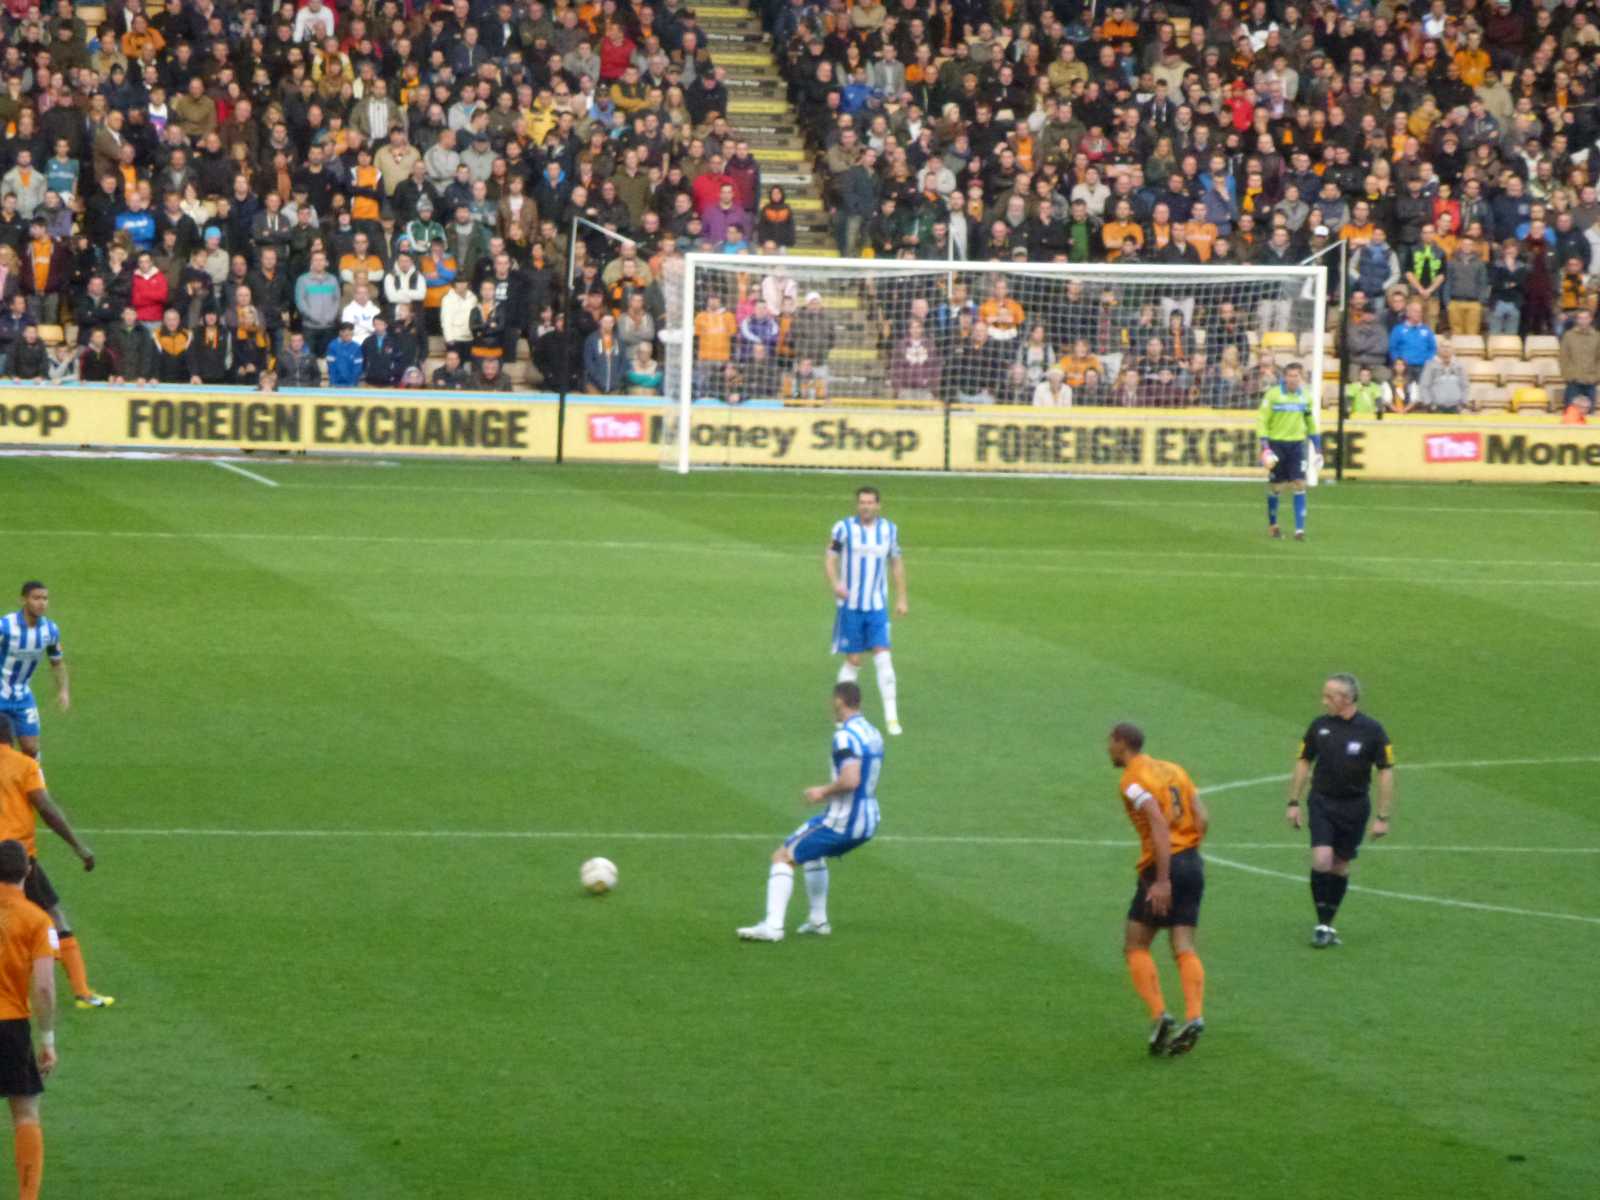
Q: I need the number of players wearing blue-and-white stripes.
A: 3